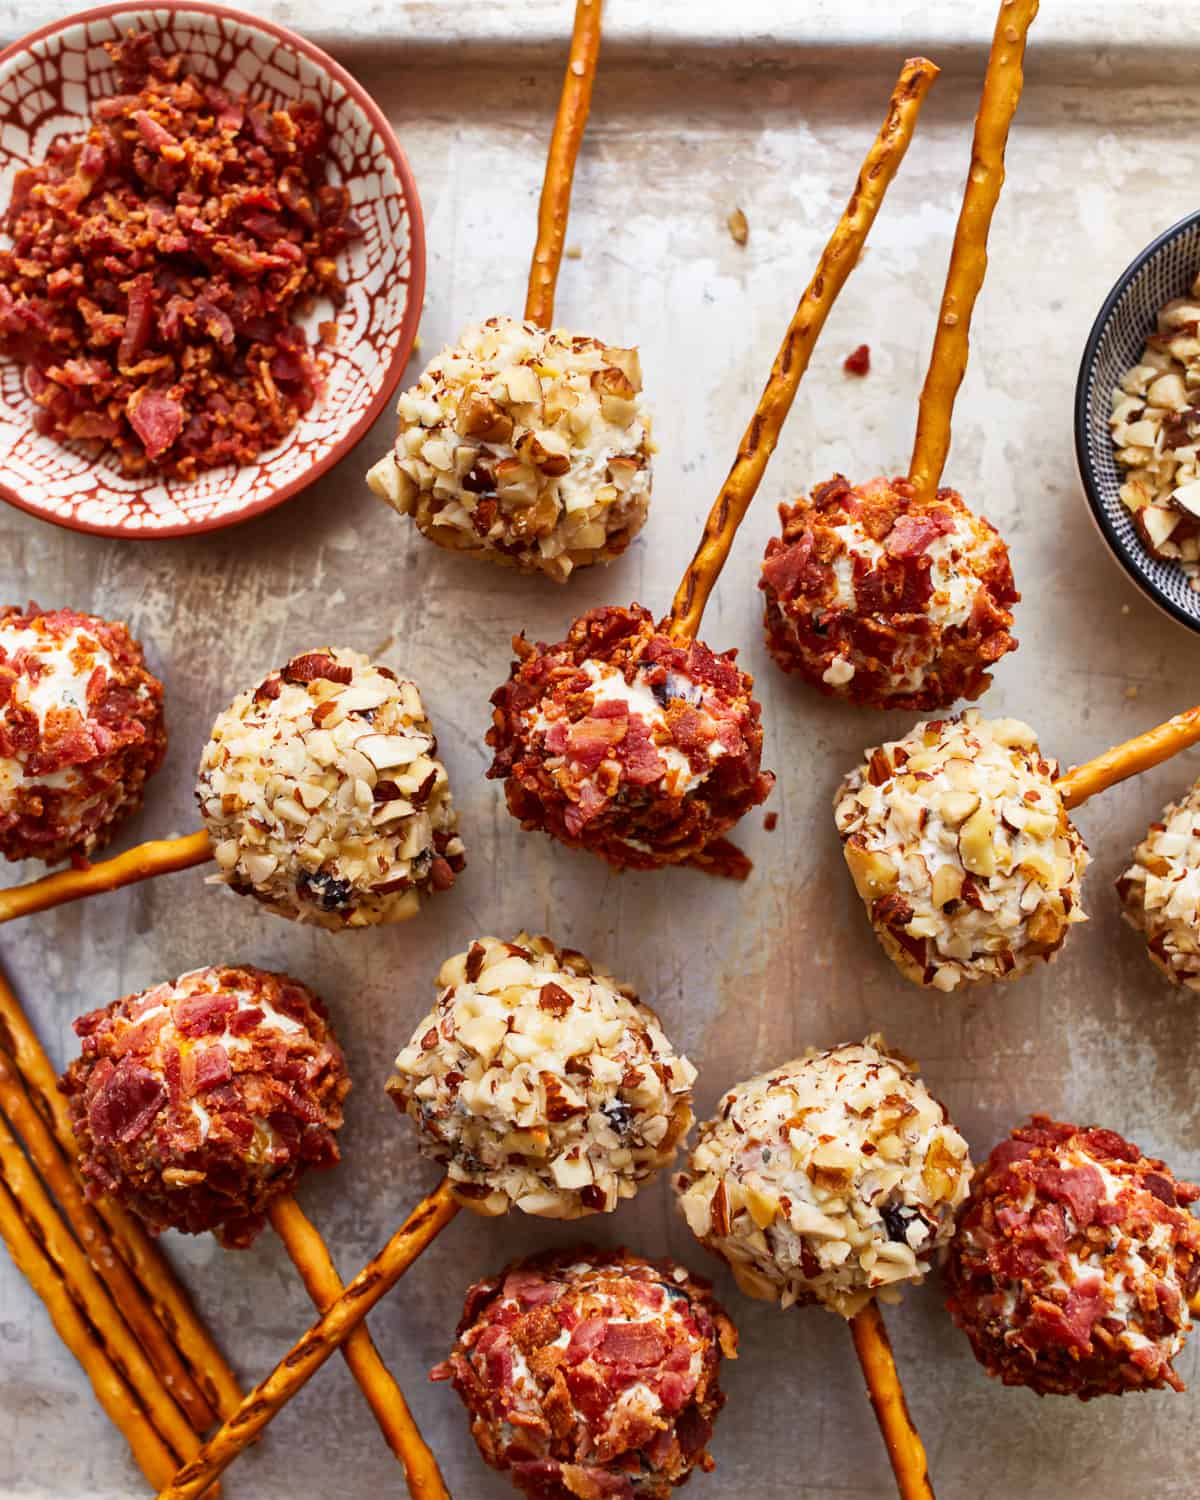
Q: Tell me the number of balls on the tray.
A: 12